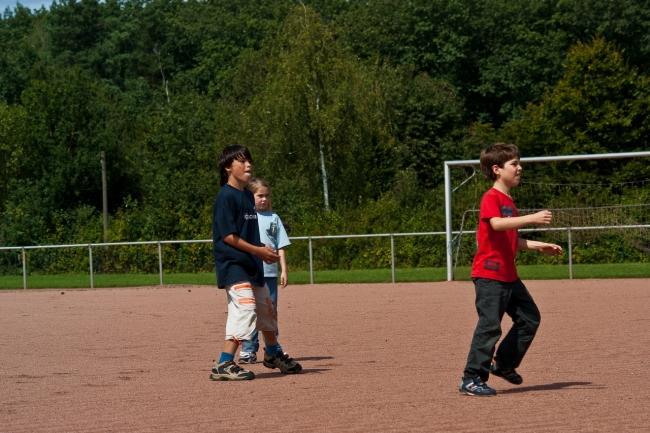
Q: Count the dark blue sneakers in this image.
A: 2